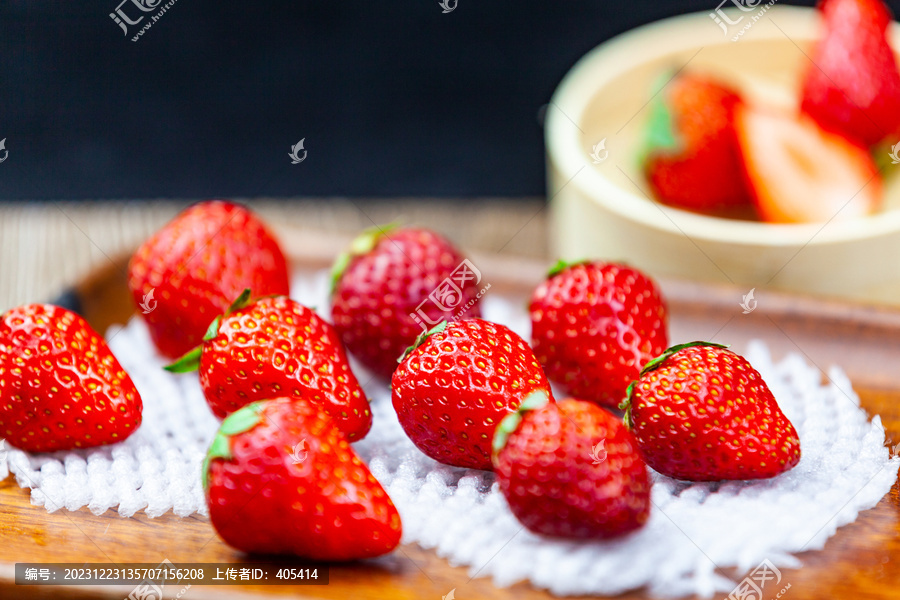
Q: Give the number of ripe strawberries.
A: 12